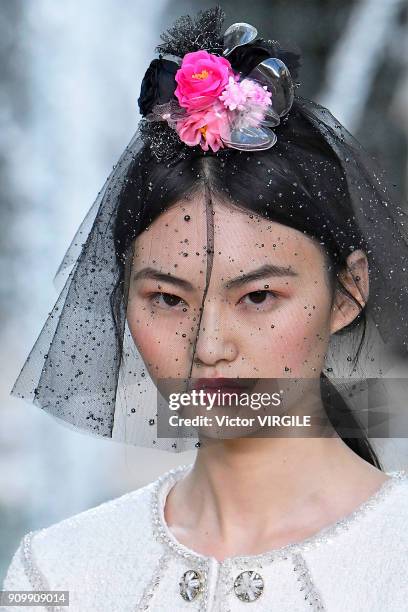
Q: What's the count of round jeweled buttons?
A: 2